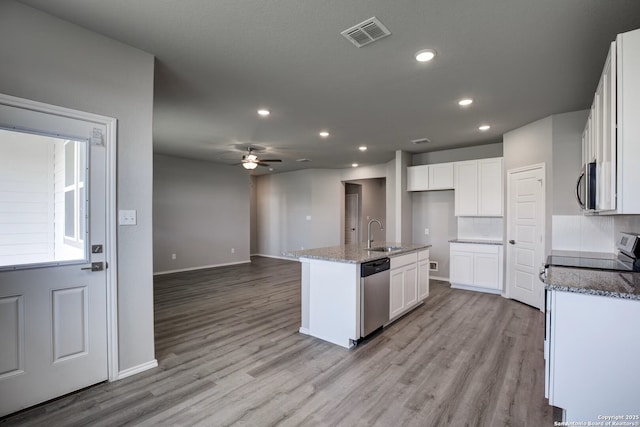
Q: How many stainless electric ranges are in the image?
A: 1